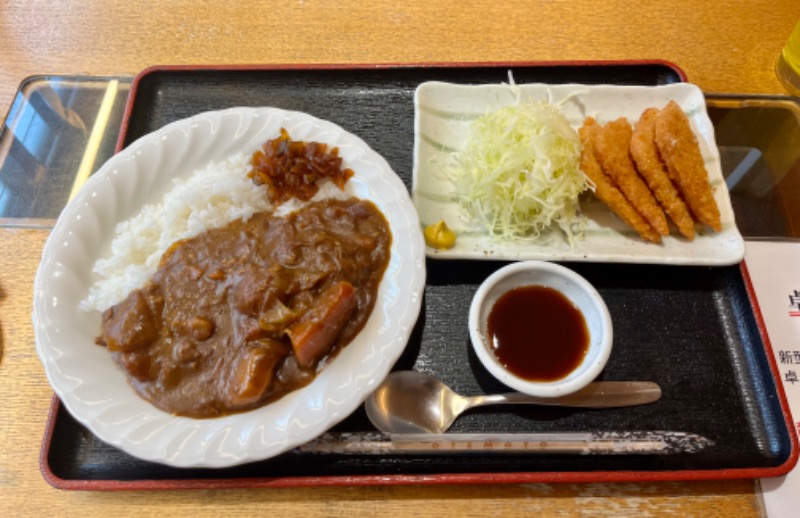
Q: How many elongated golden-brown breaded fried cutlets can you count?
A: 4